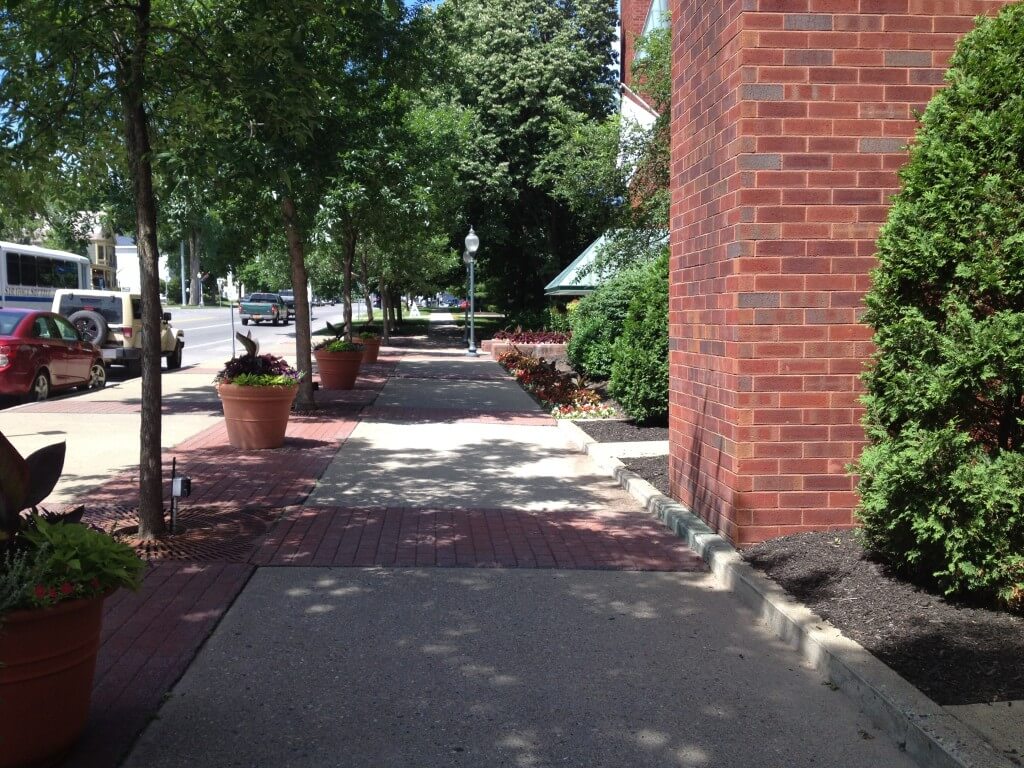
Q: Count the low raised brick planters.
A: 1